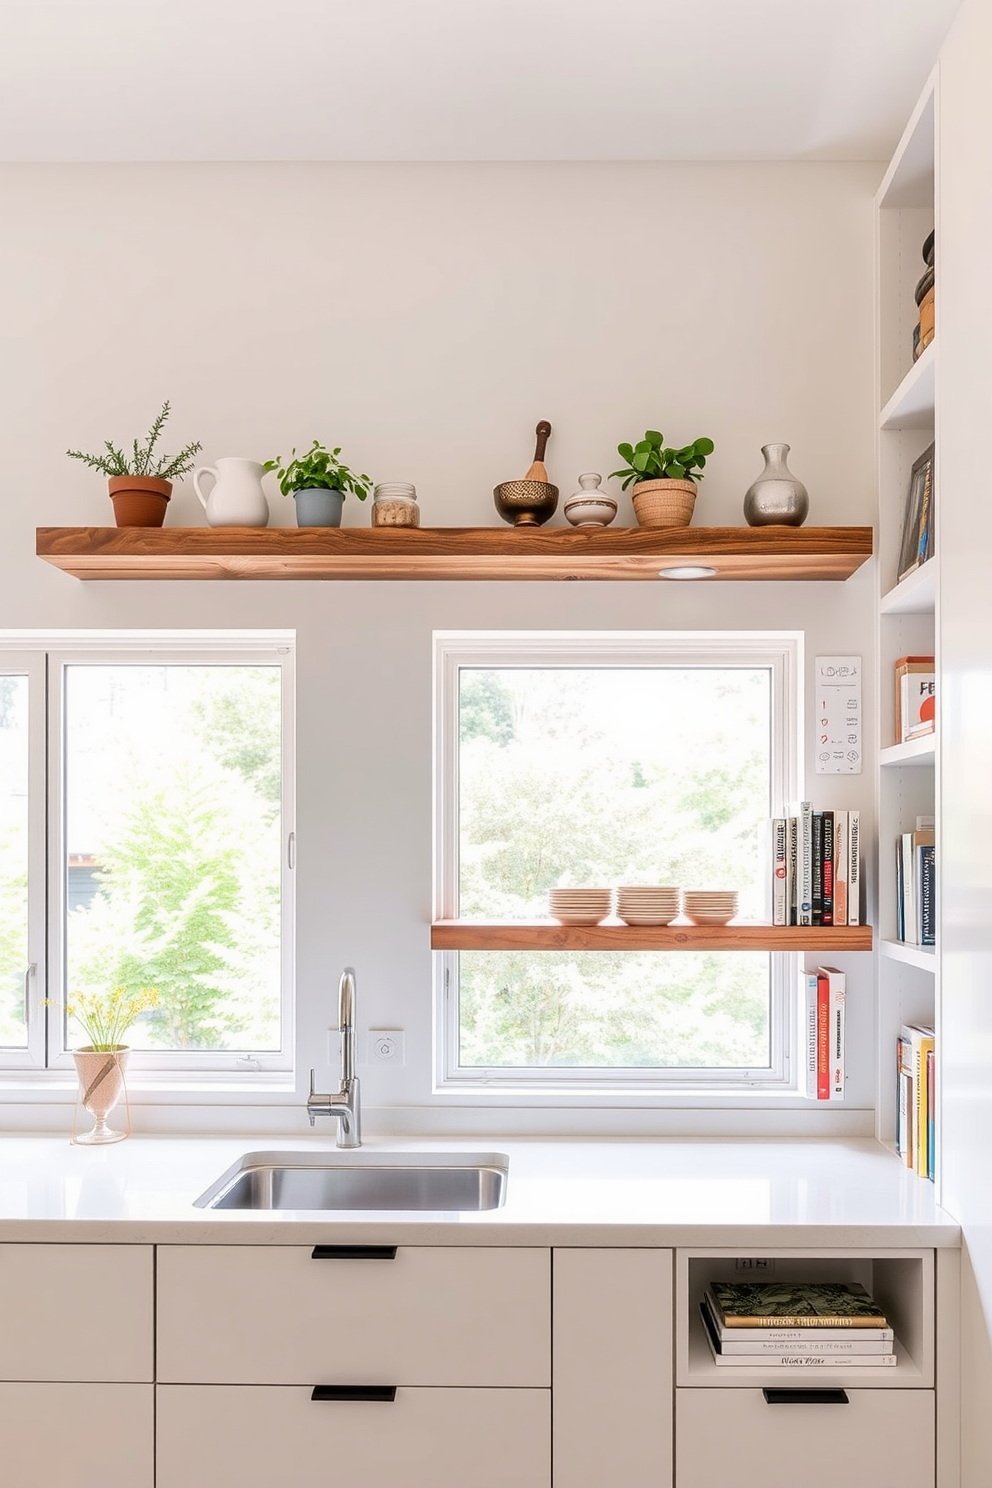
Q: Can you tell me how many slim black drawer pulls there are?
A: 3